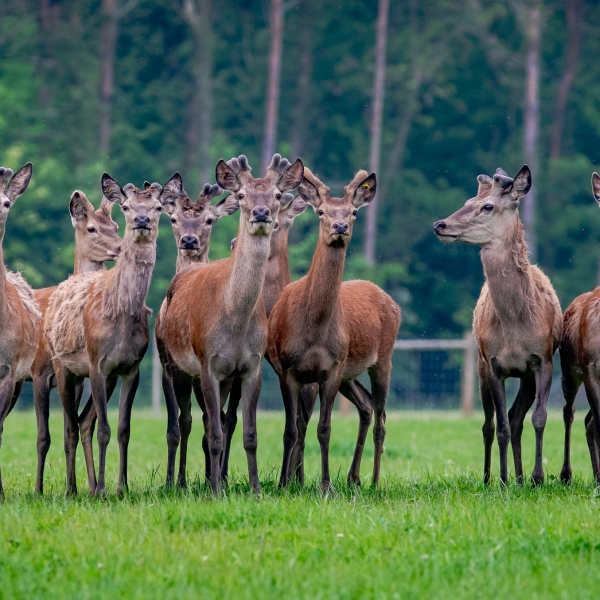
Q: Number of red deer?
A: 9